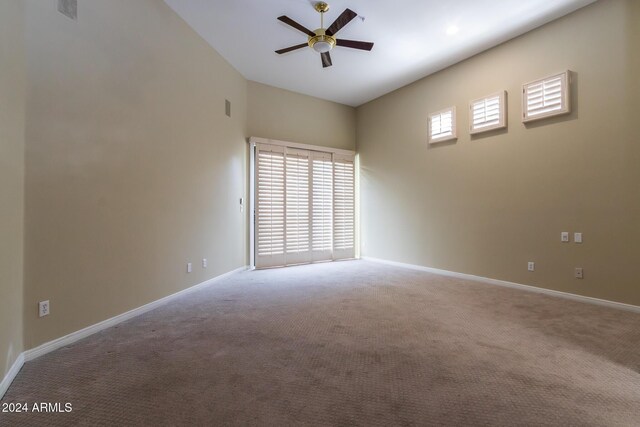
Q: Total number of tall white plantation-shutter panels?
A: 4